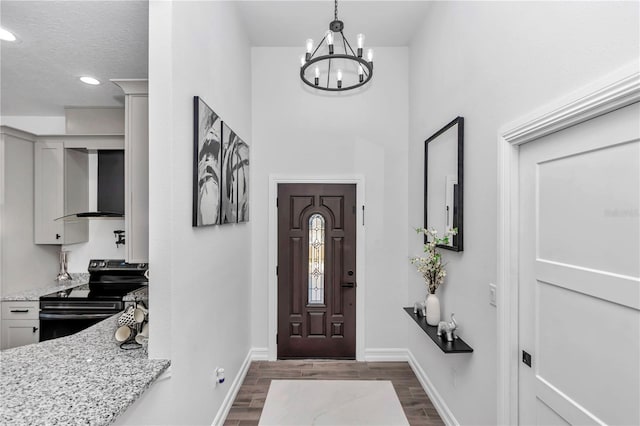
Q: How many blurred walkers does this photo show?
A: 0